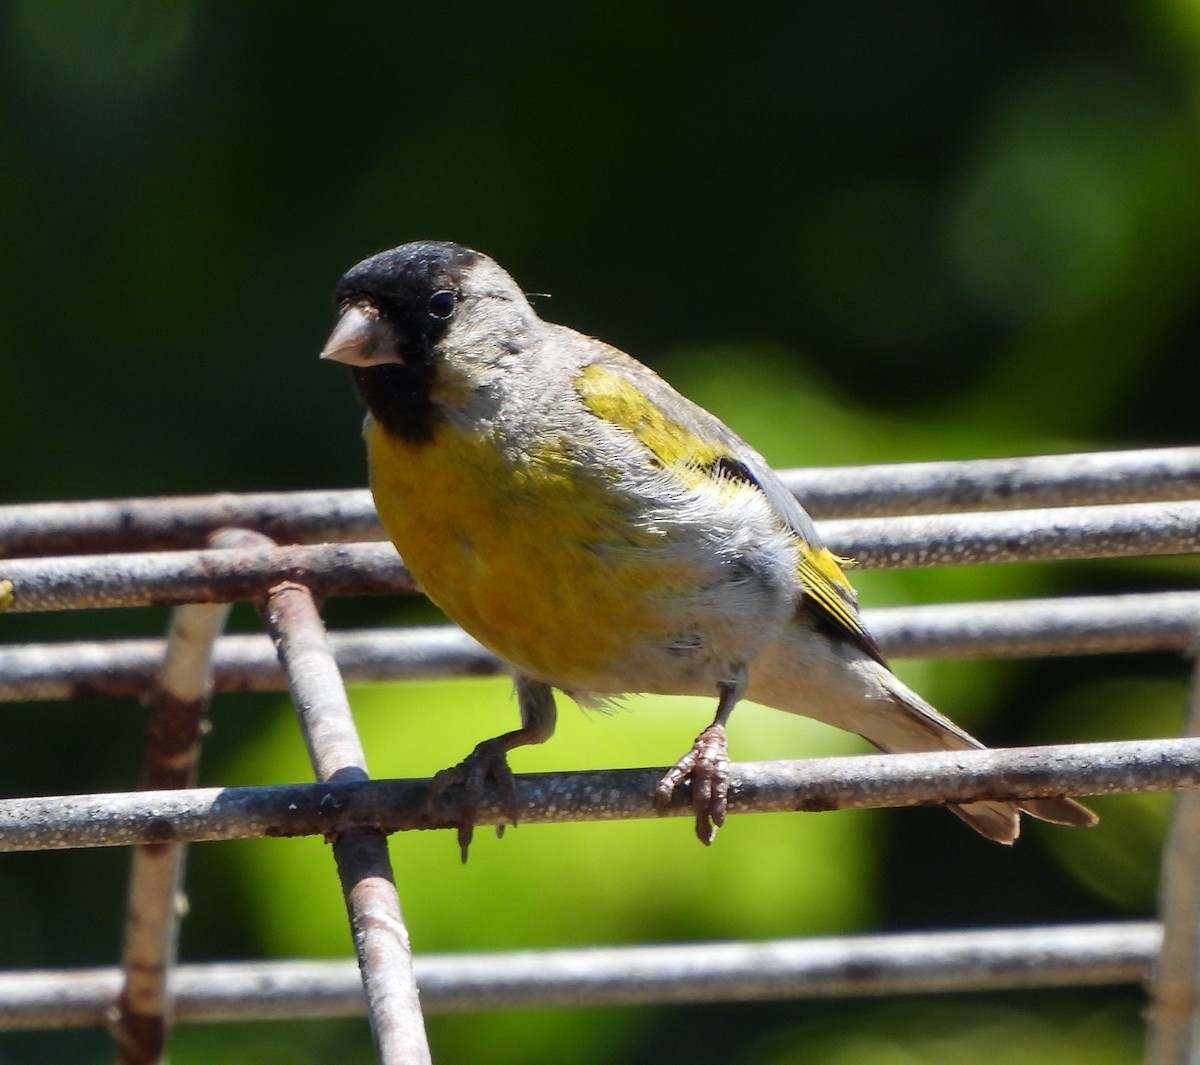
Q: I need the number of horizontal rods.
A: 5